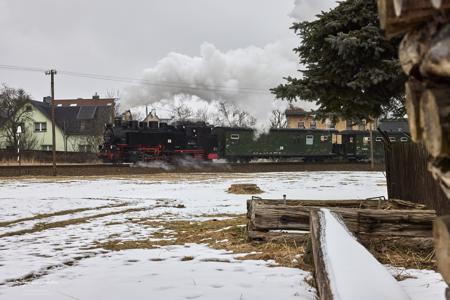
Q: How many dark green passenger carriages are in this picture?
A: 2